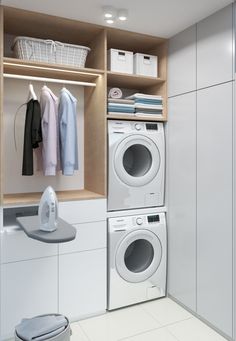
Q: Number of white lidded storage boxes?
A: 2